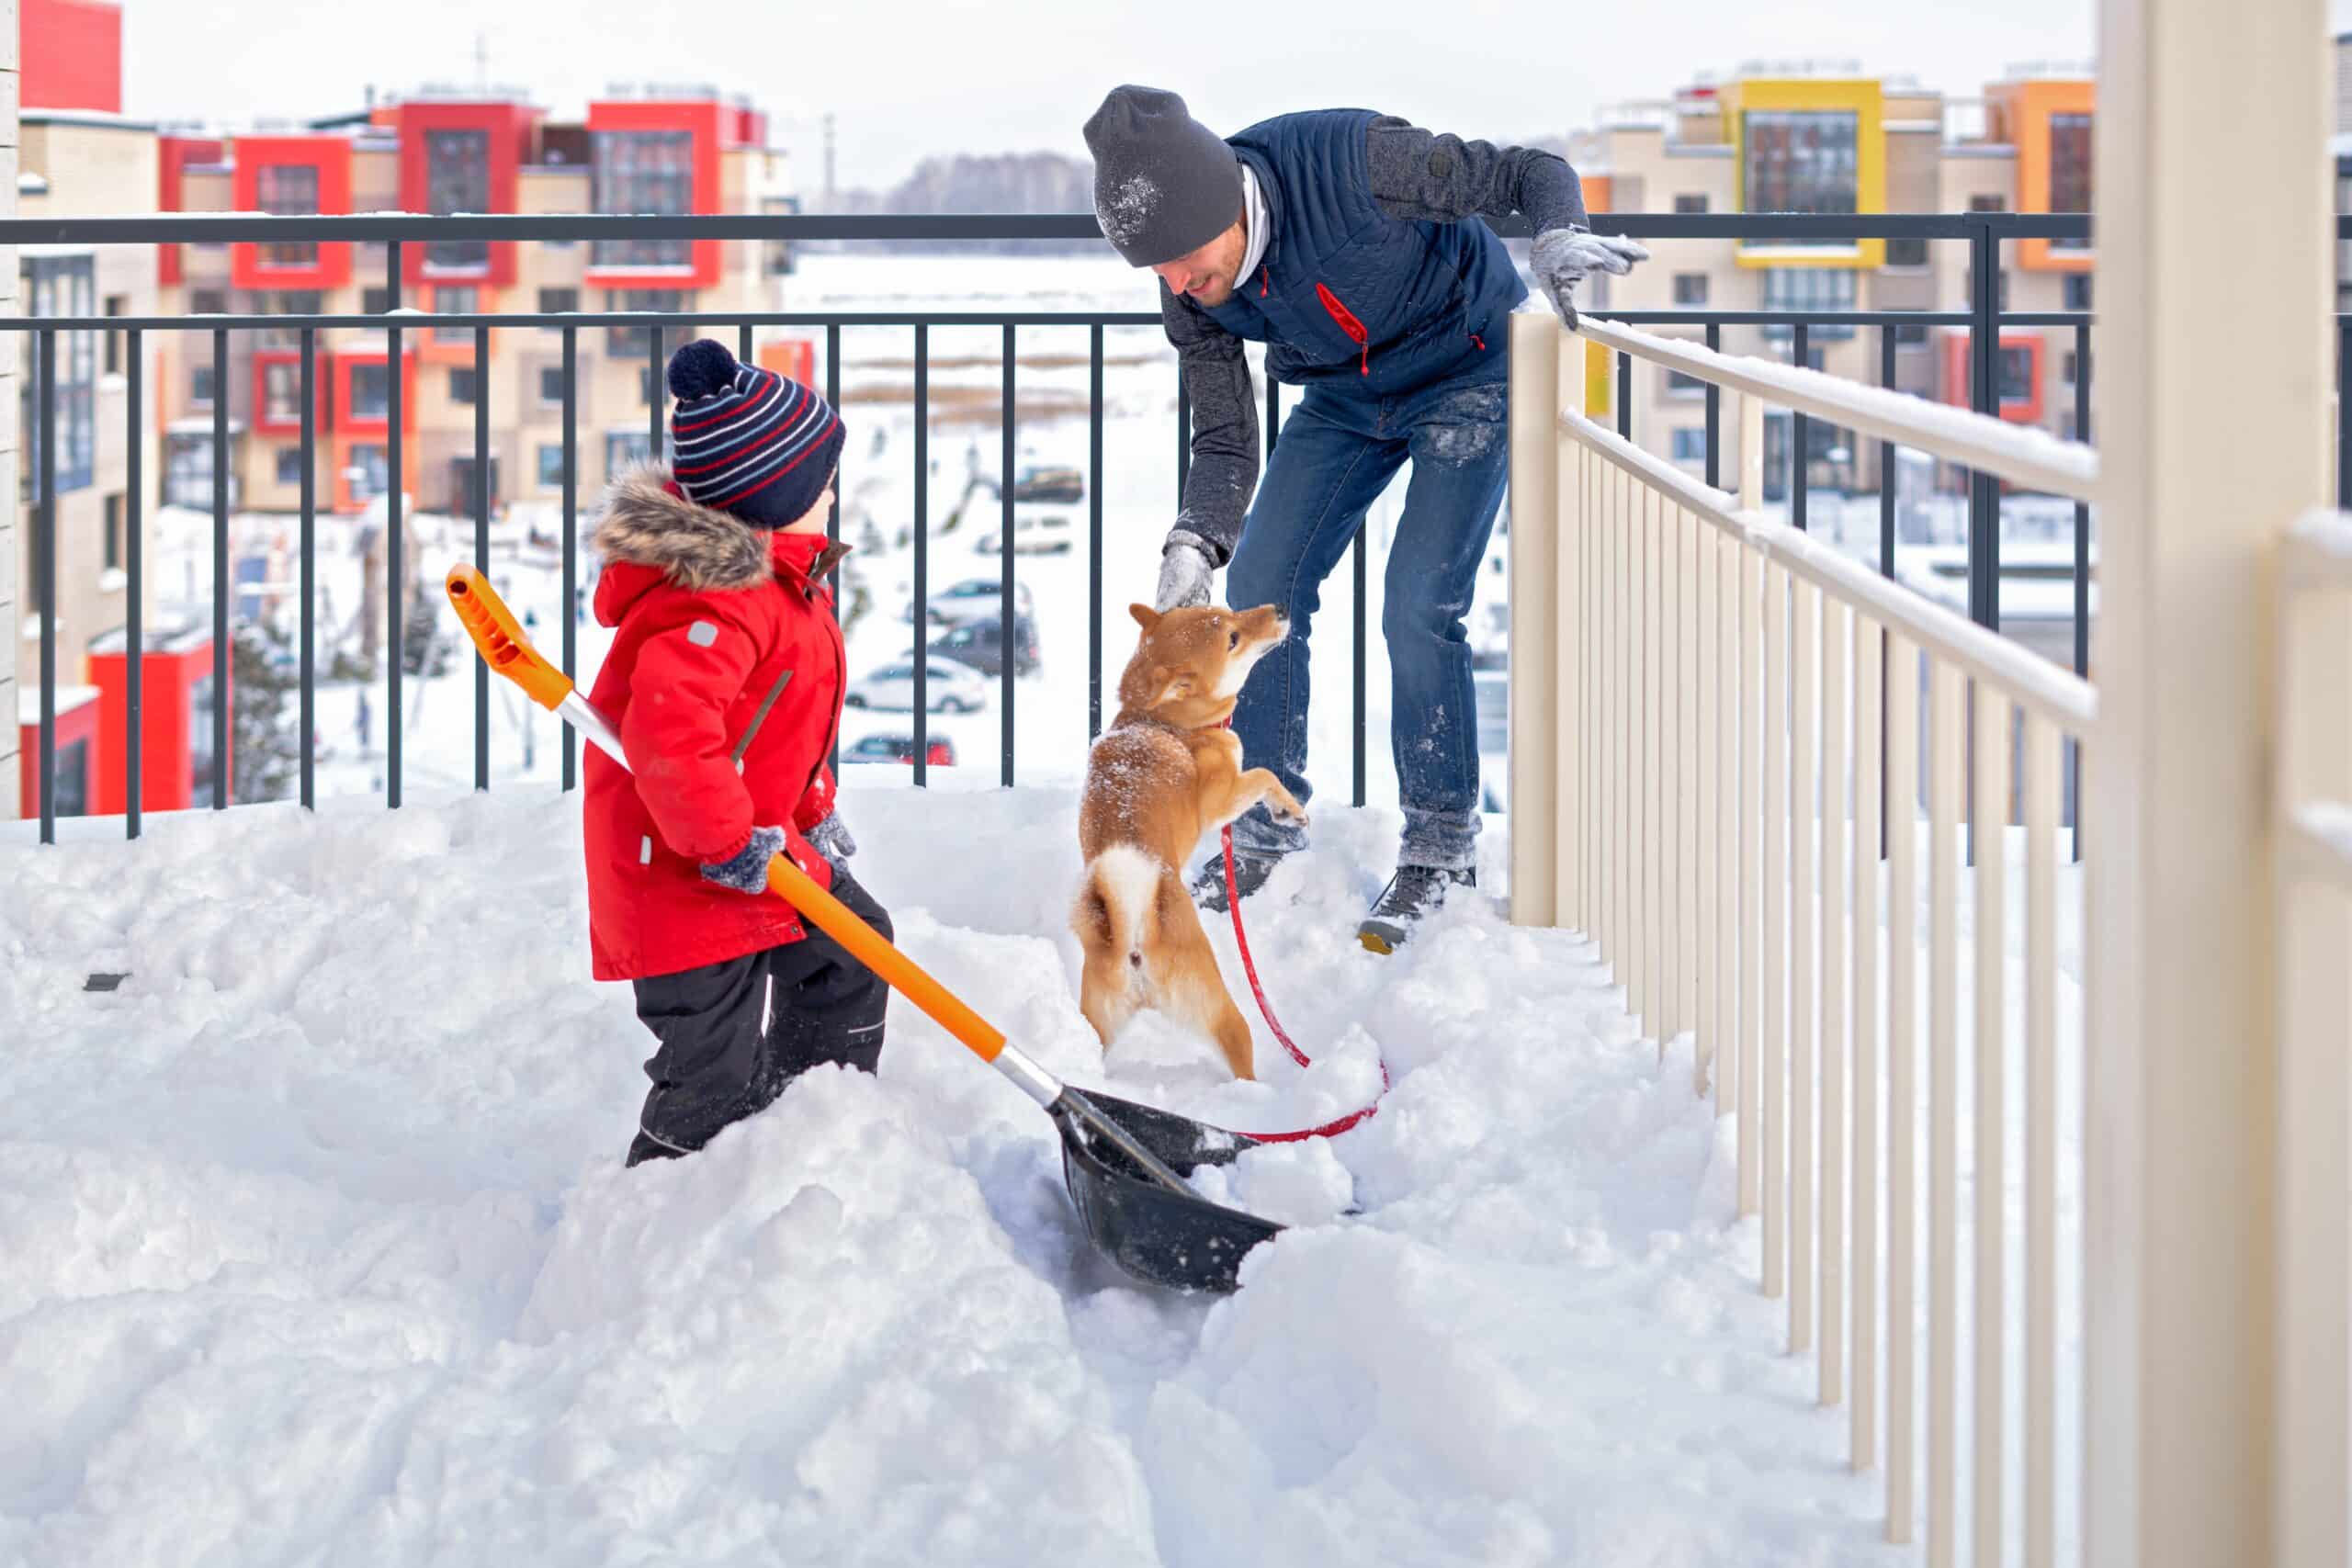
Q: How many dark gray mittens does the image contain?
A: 2